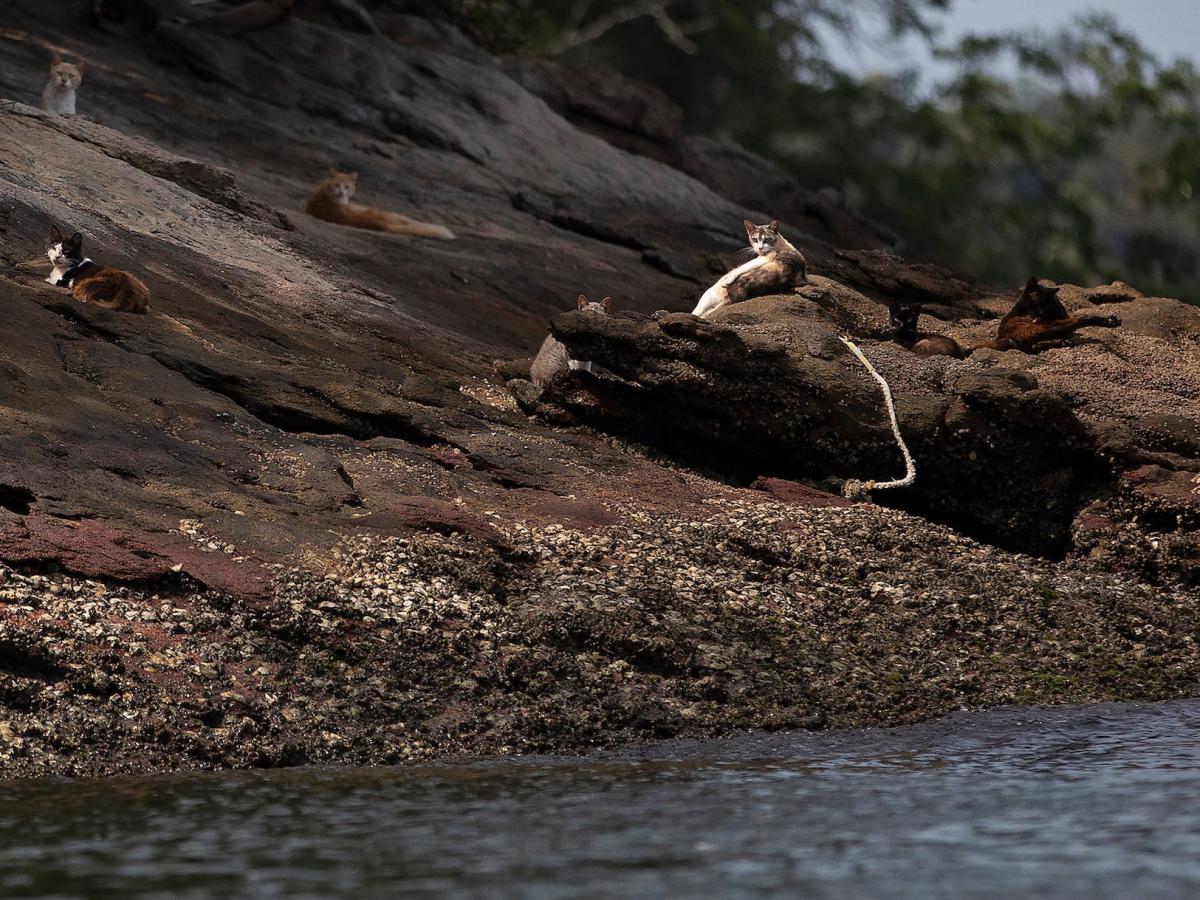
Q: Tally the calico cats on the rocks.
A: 2